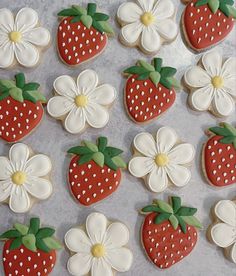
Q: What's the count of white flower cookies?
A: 8